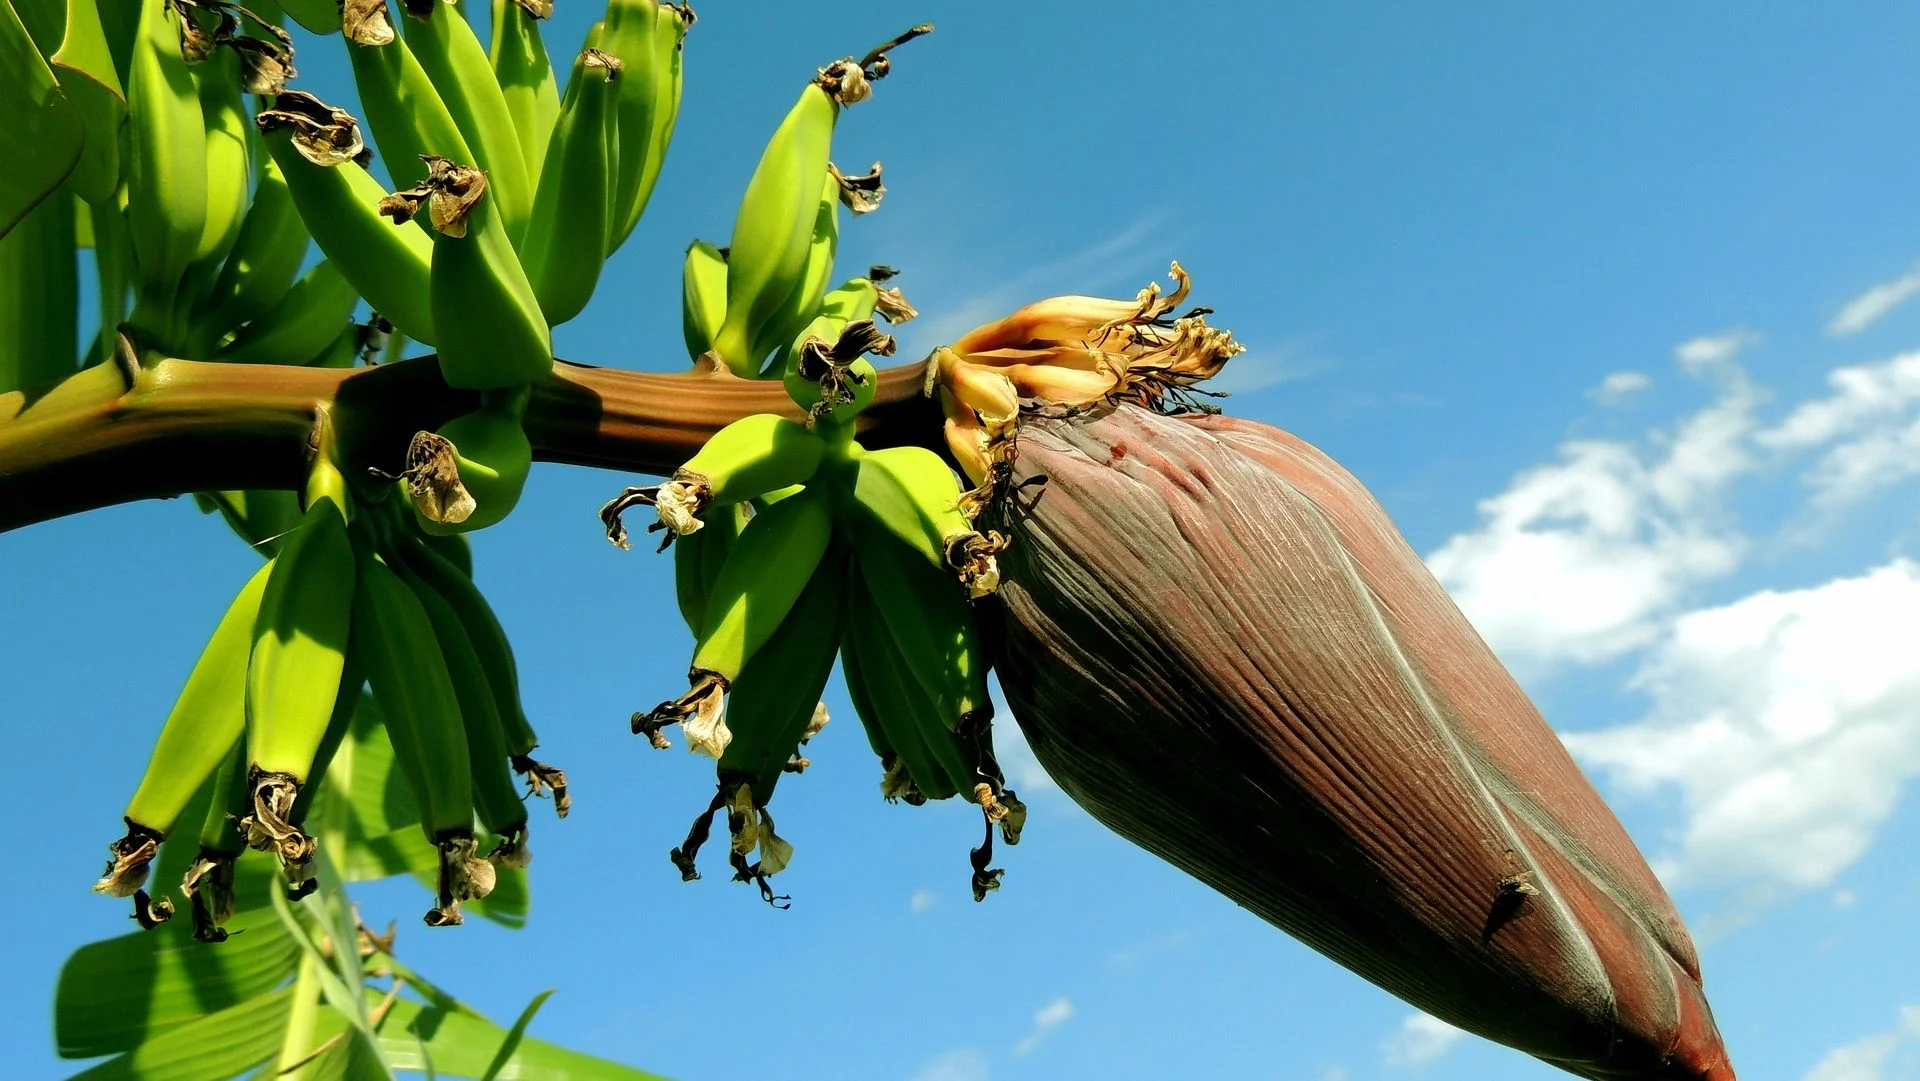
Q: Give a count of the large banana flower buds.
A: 1